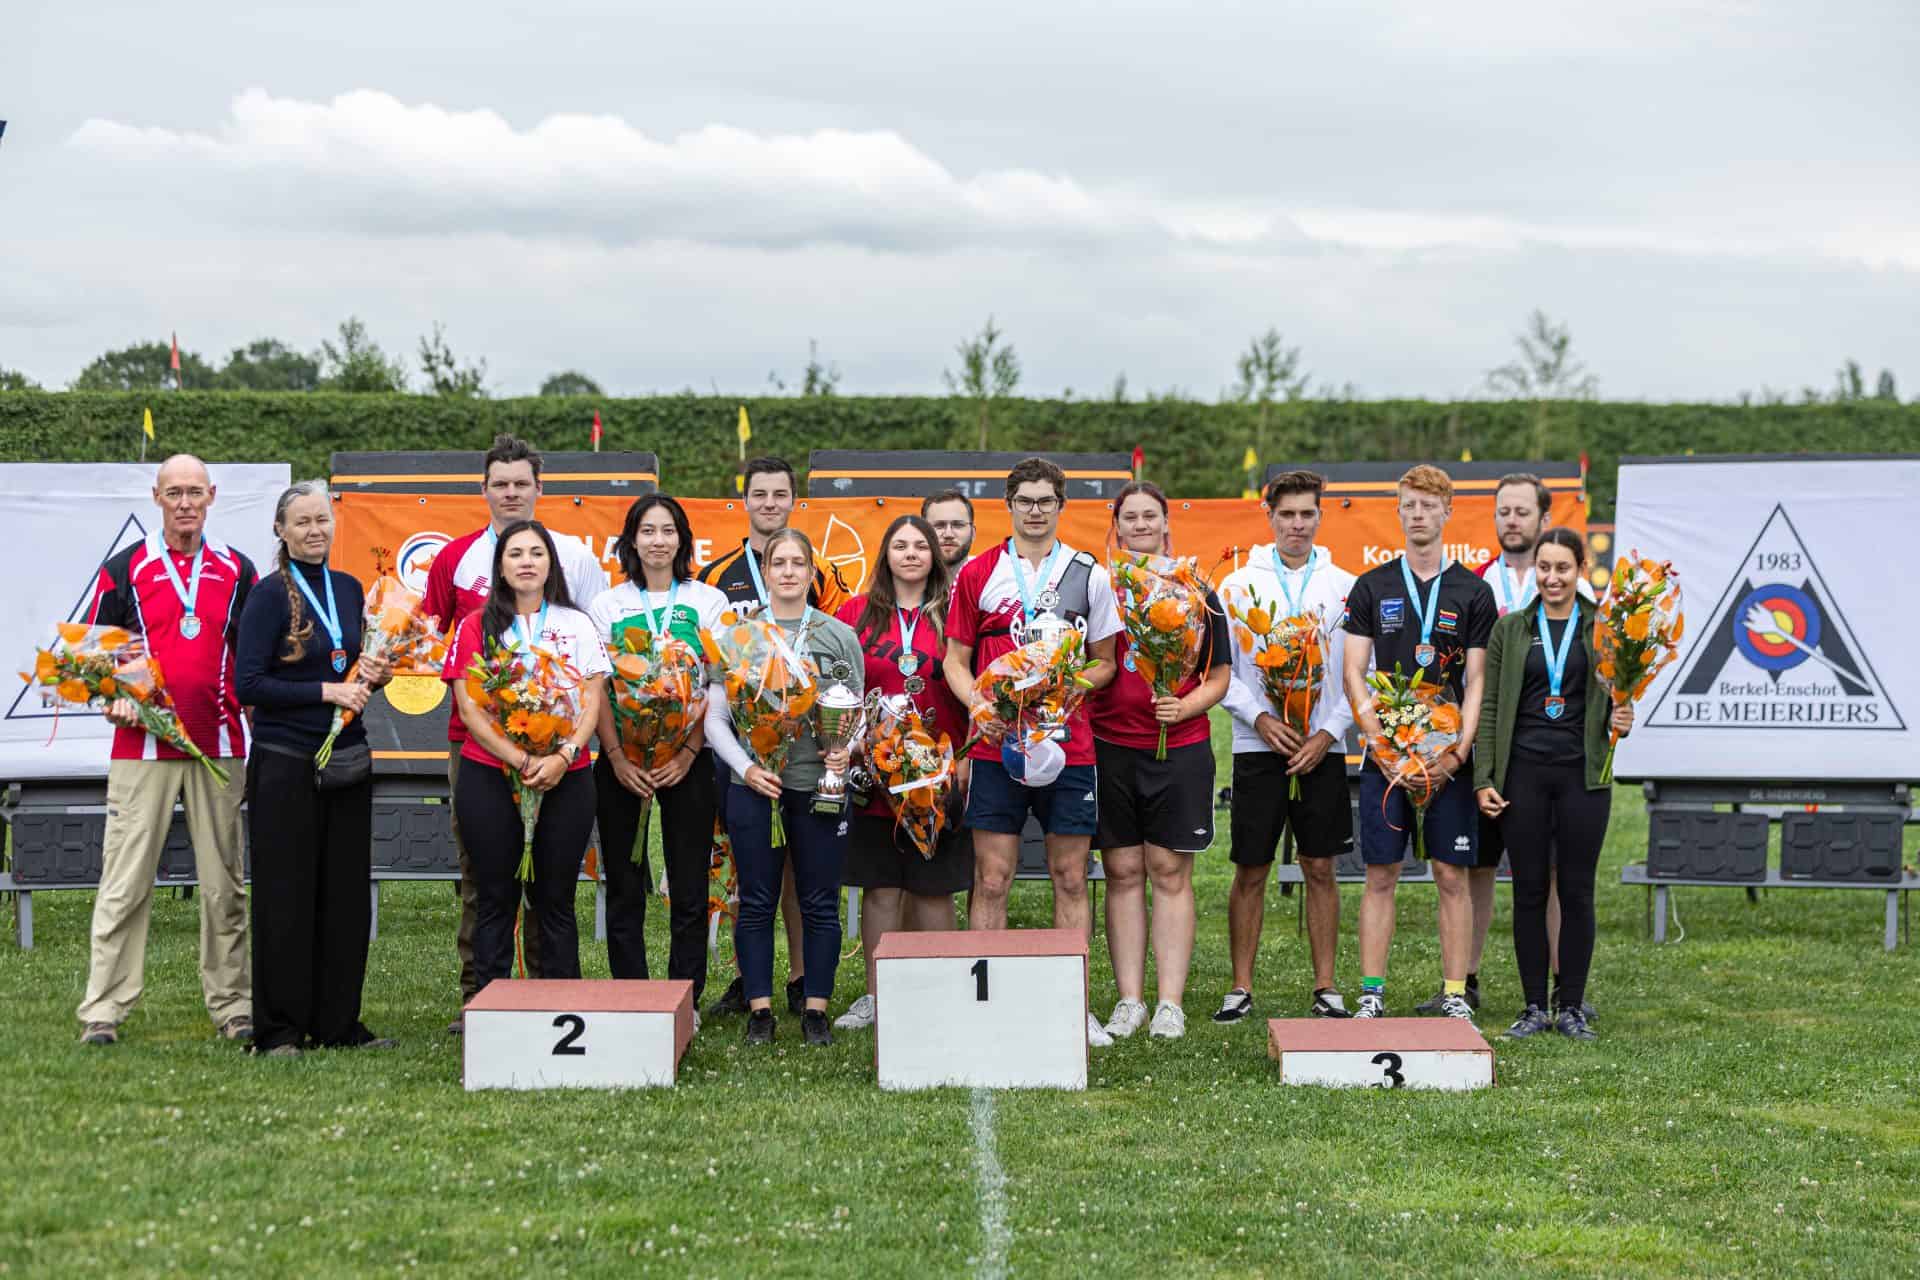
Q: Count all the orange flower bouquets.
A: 11